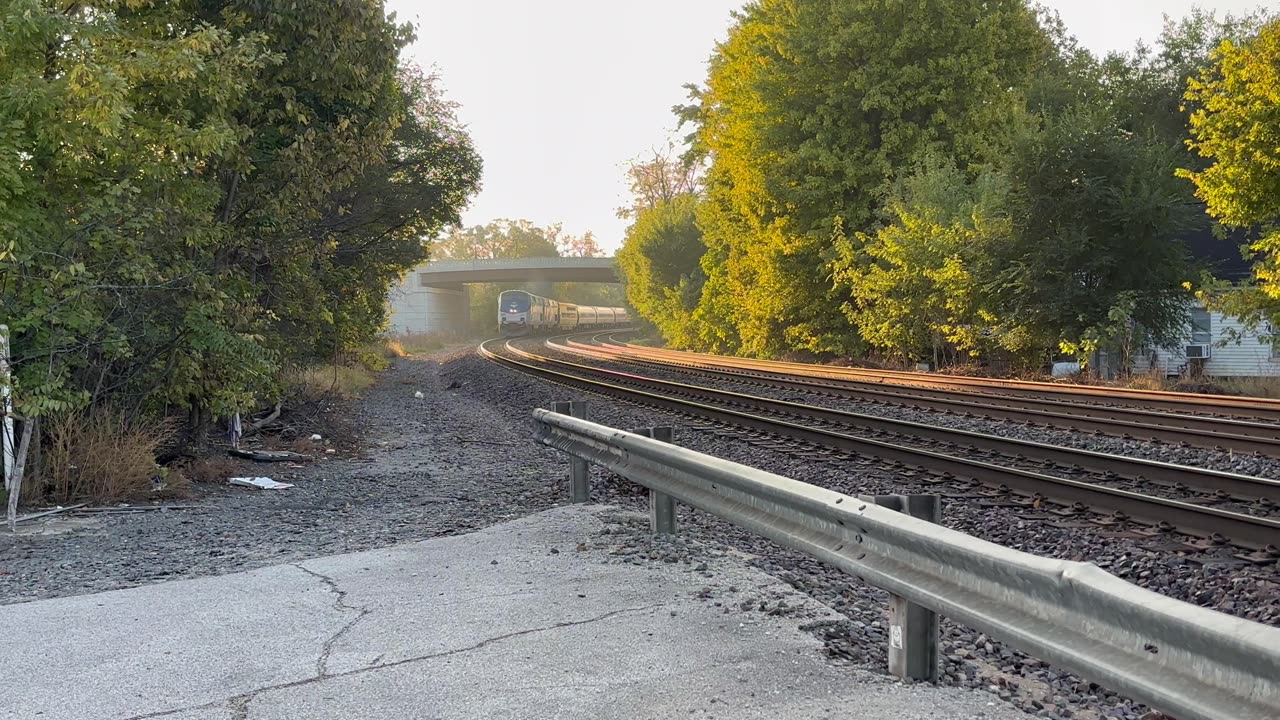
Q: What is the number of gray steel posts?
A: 3